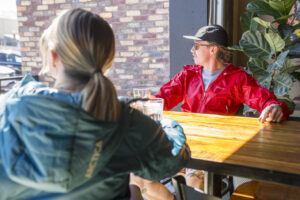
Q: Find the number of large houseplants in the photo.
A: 1